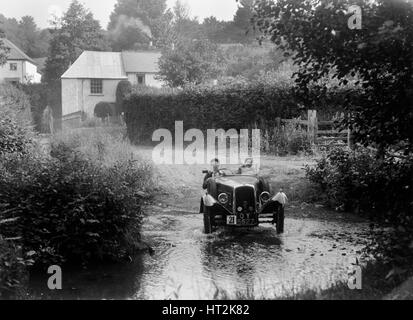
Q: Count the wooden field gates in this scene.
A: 1